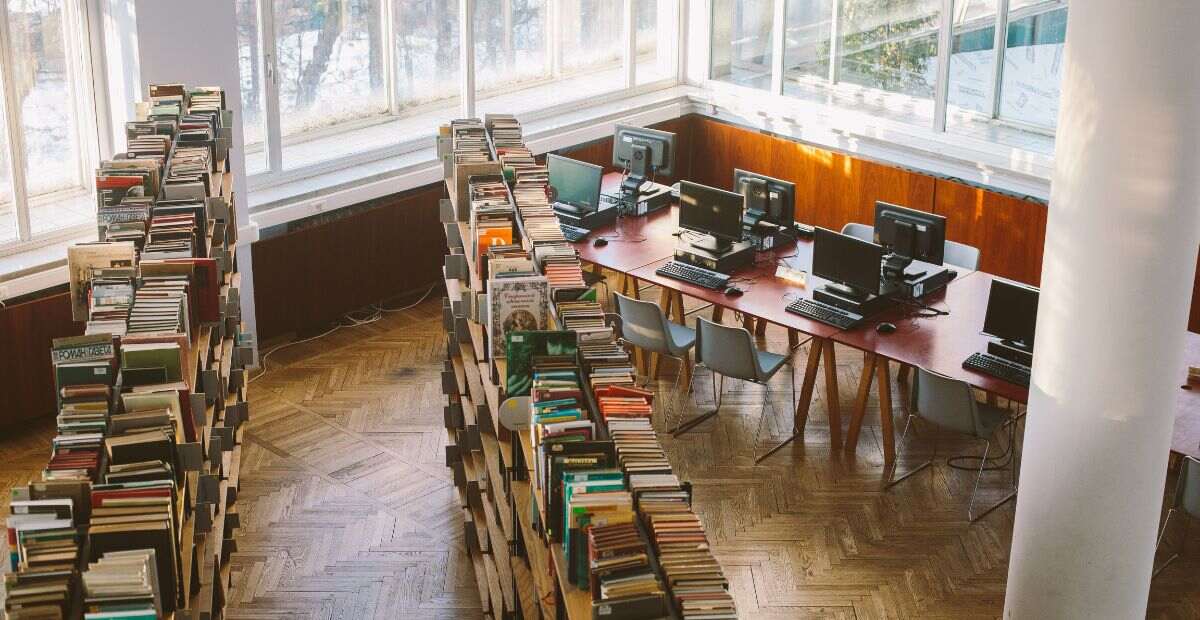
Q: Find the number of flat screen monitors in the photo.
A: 7